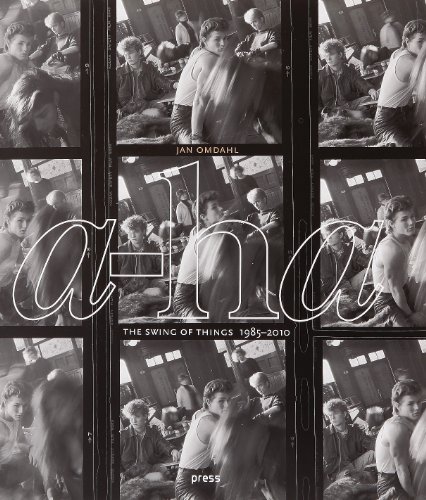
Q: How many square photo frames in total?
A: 9